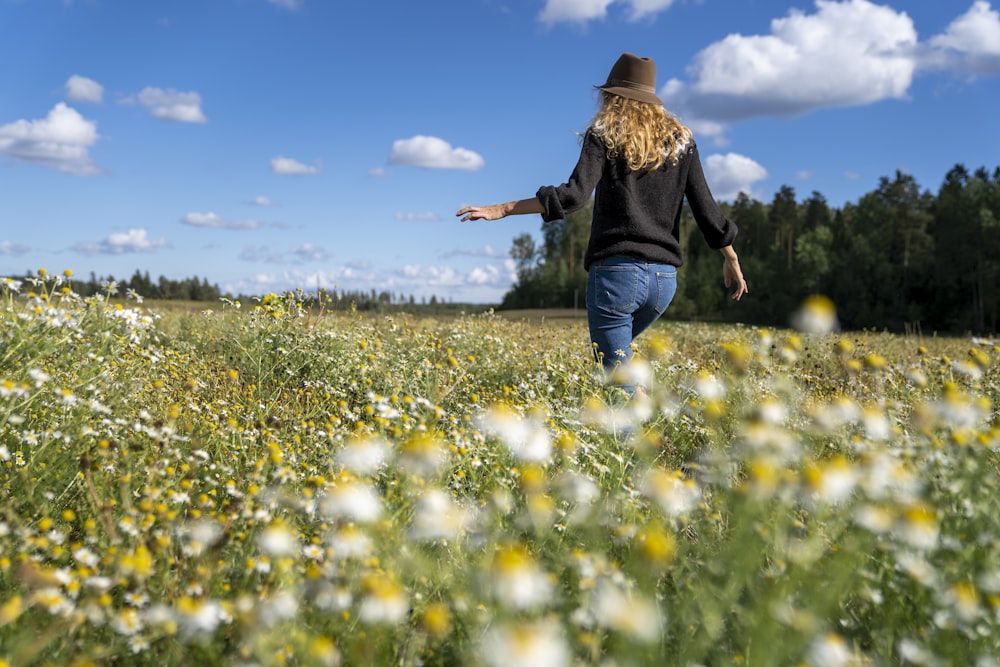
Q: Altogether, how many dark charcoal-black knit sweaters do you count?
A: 1